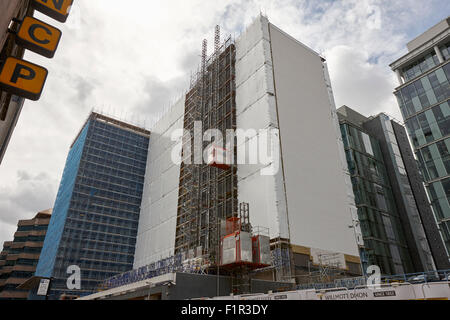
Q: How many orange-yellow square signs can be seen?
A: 3